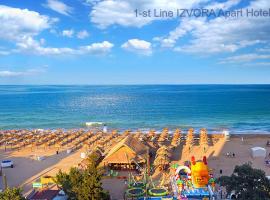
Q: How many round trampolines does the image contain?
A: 3